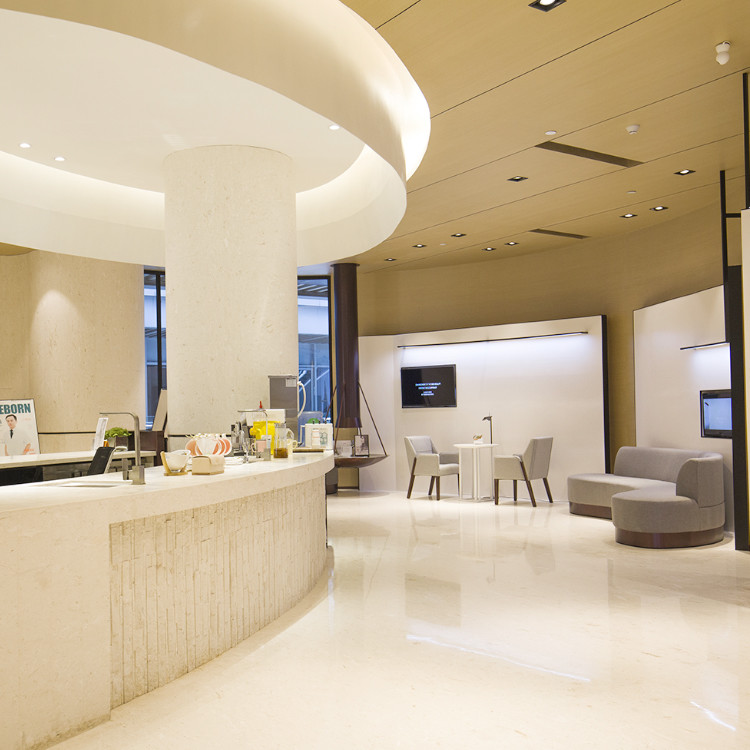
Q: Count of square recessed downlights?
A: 10